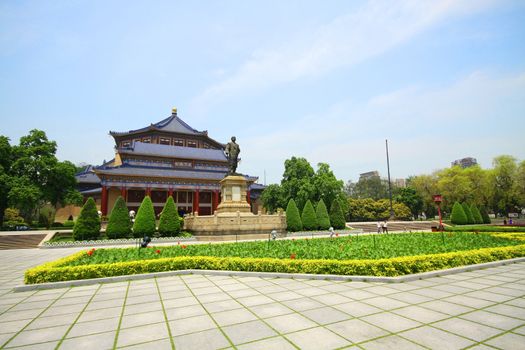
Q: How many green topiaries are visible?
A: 12